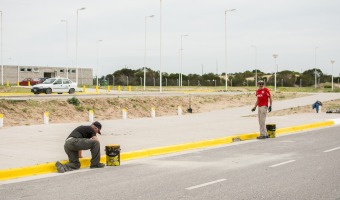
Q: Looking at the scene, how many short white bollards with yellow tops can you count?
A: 6